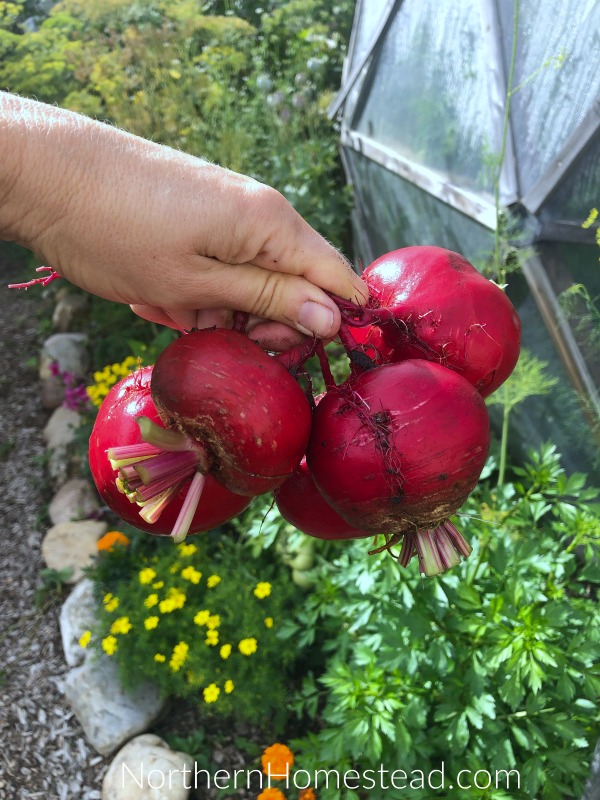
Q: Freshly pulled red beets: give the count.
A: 5